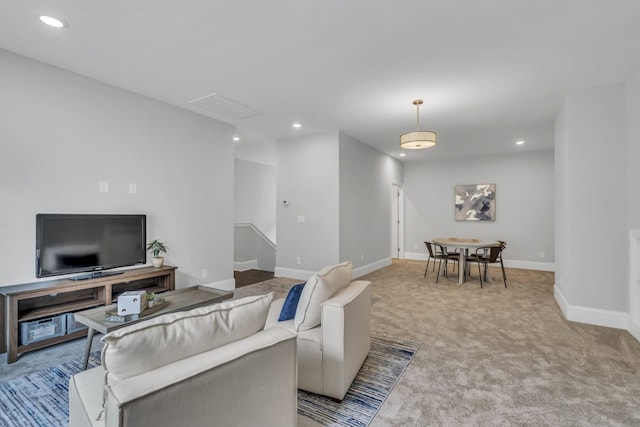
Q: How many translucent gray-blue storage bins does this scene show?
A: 2